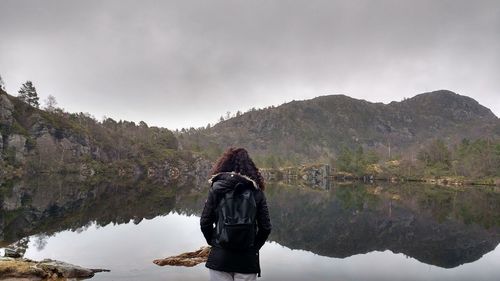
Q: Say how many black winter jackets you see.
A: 1